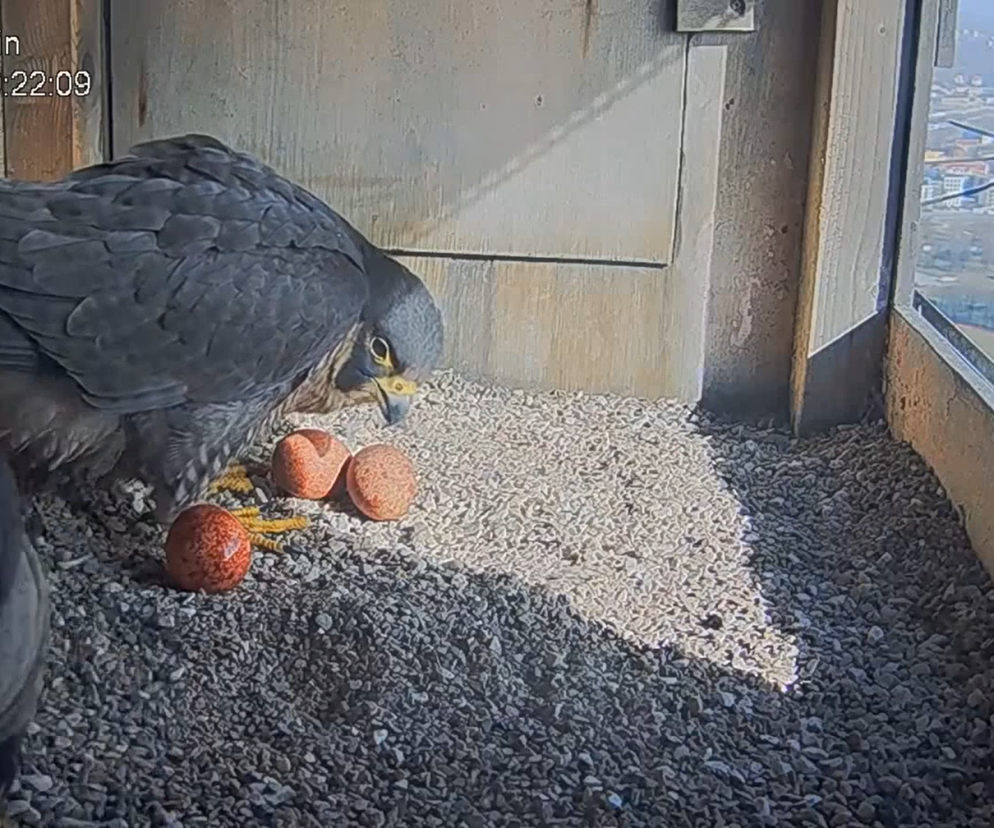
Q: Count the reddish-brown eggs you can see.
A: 3